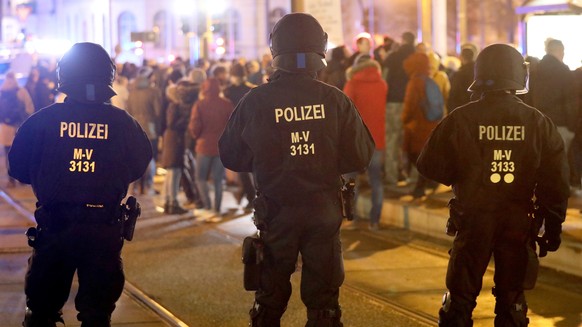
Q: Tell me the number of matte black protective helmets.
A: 3